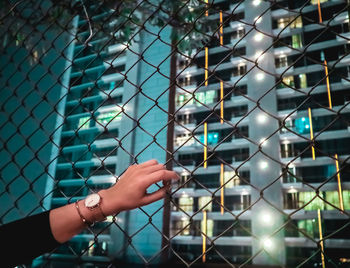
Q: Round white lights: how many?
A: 10